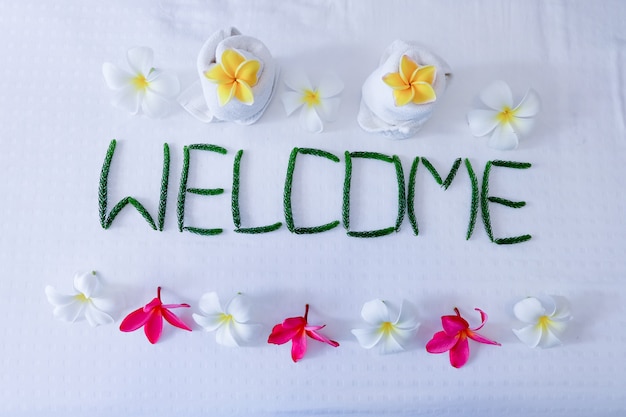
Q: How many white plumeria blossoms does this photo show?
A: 7